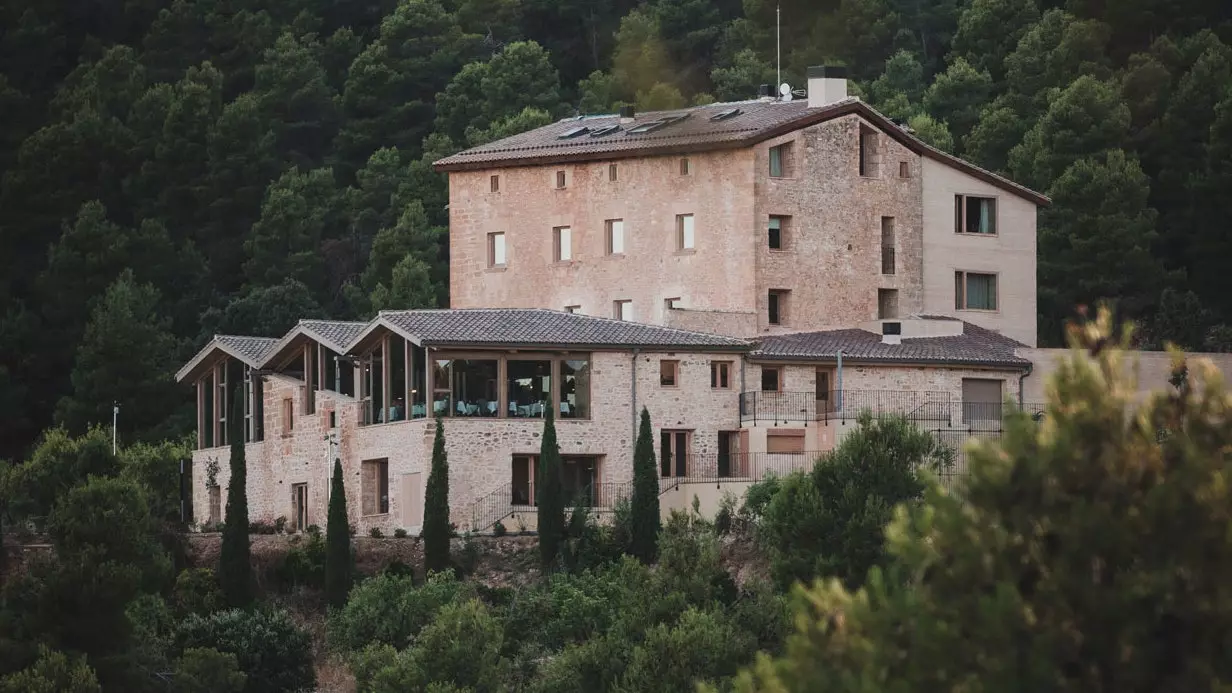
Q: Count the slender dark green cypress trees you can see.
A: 5